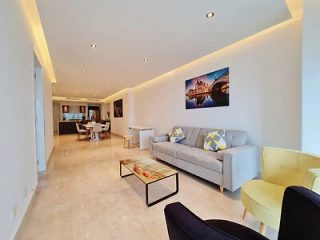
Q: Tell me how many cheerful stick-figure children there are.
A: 0